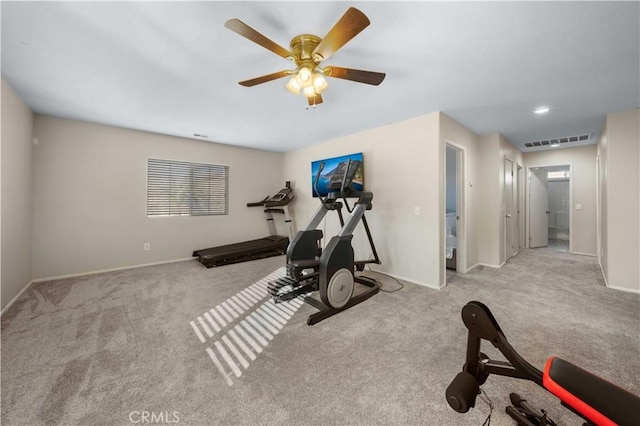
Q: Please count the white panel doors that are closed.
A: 1